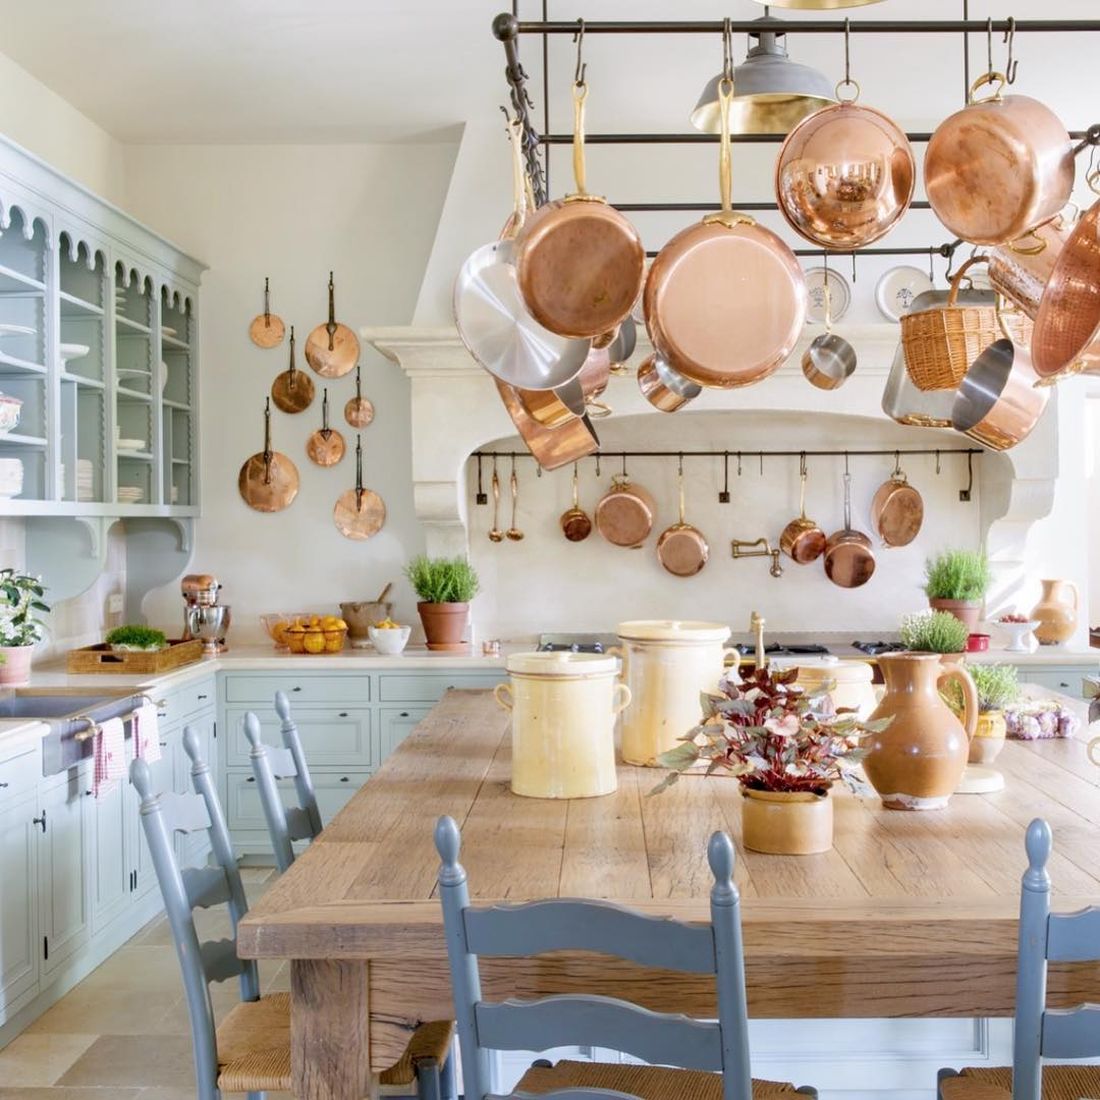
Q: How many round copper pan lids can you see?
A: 7